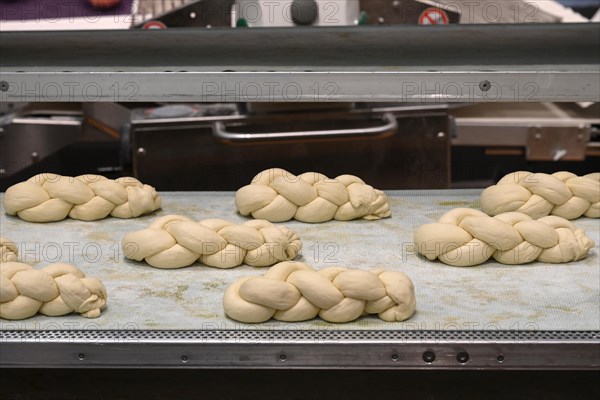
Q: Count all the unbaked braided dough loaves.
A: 8